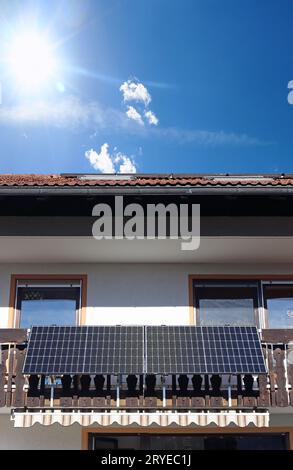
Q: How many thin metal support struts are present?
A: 4